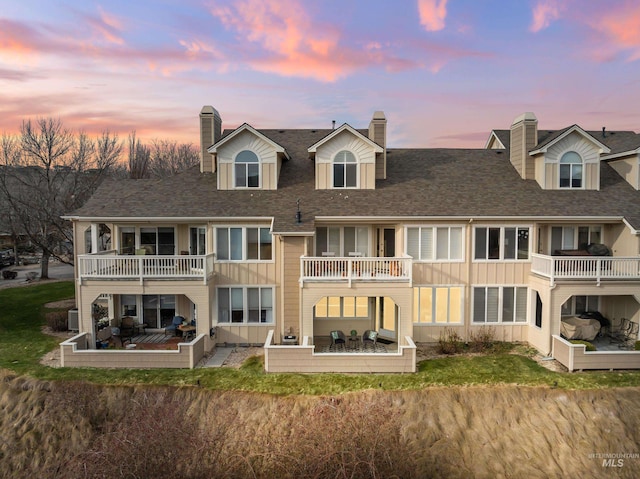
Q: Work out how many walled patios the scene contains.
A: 3